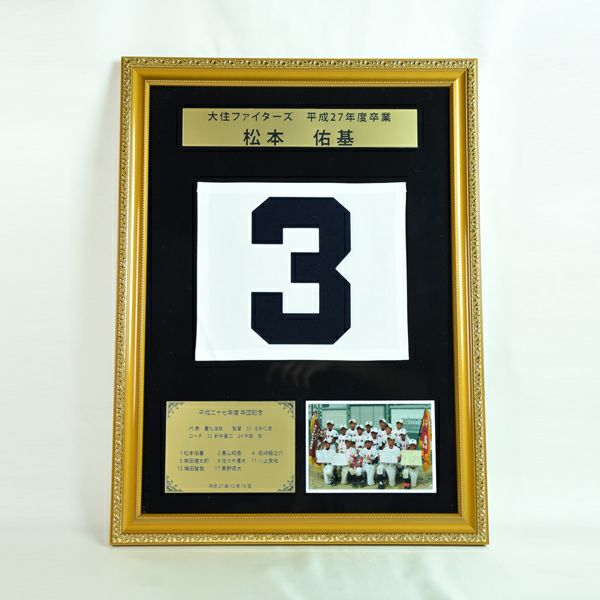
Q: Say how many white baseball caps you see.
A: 15